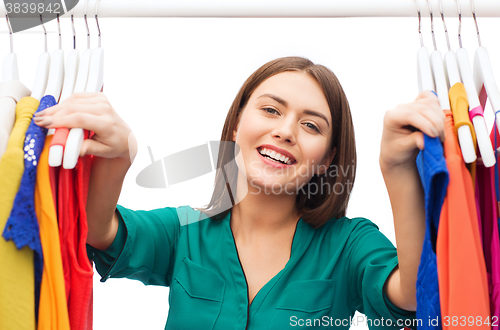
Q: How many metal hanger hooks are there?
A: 11